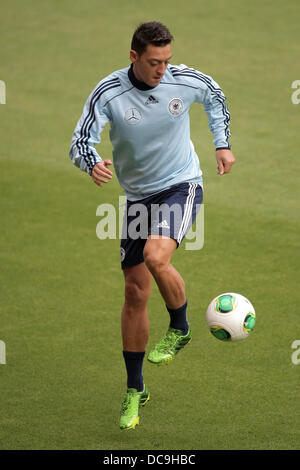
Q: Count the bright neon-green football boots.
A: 2